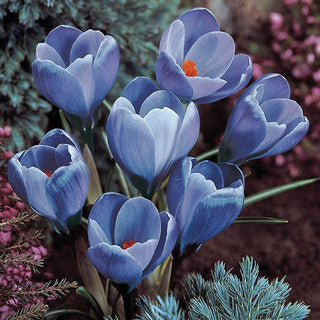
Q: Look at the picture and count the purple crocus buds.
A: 7